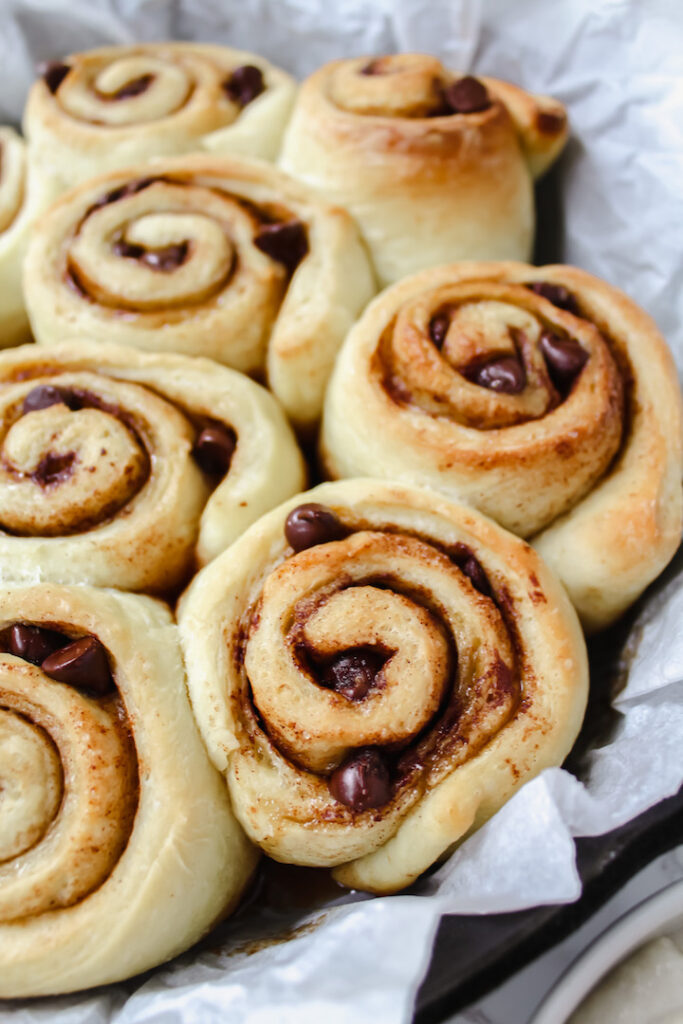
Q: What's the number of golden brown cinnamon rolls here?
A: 8